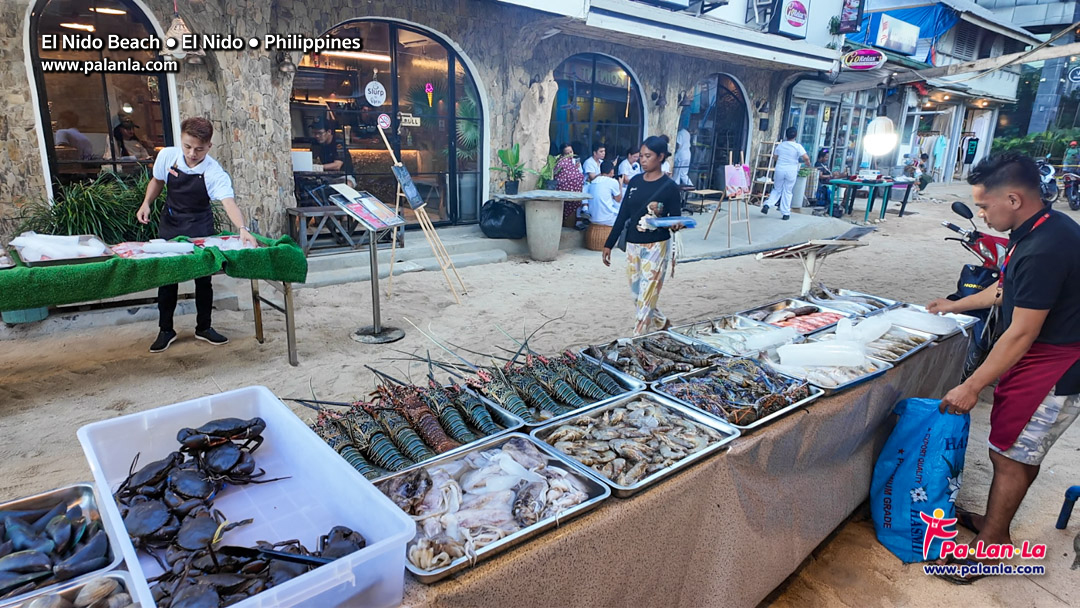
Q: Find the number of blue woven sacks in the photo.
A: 1